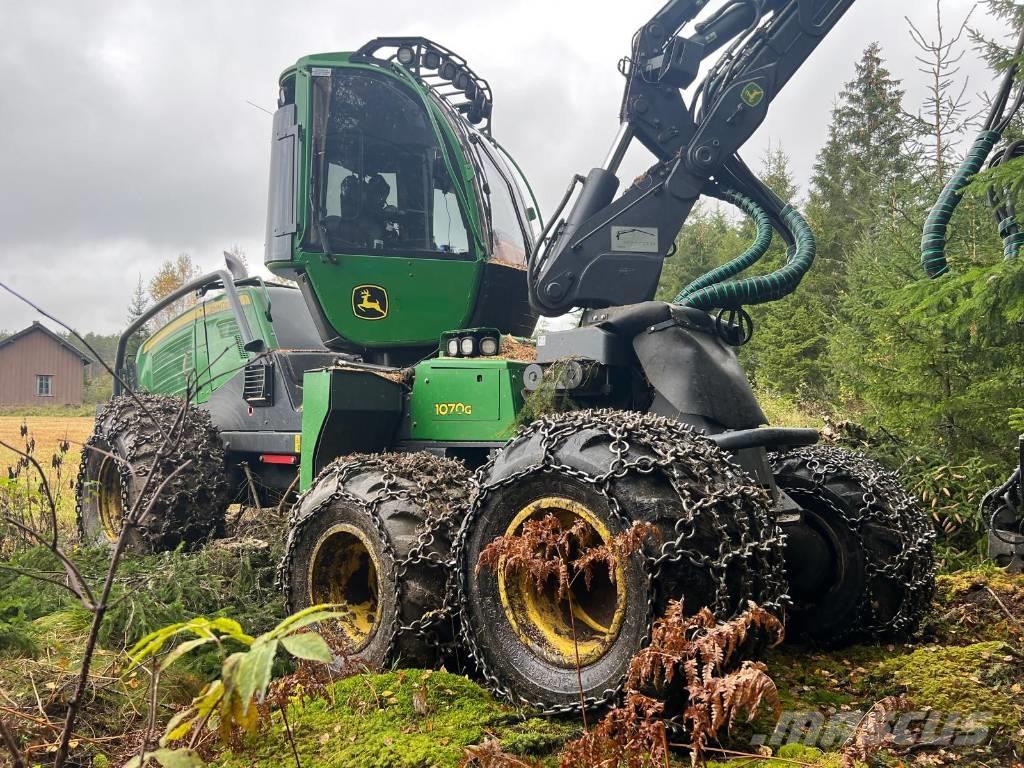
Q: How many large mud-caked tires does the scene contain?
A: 4